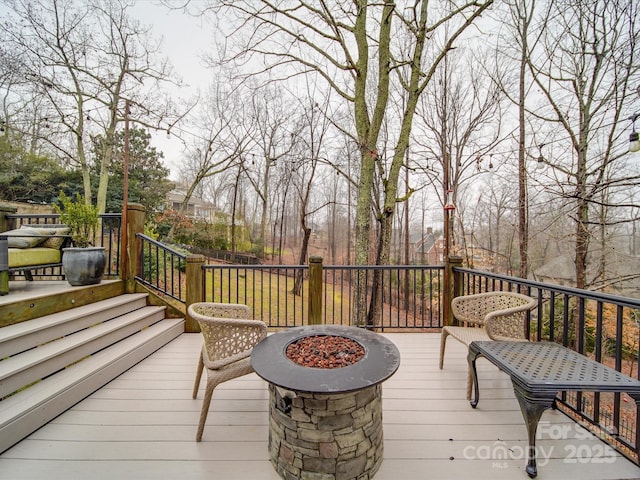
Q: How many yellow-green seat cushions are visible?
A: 1